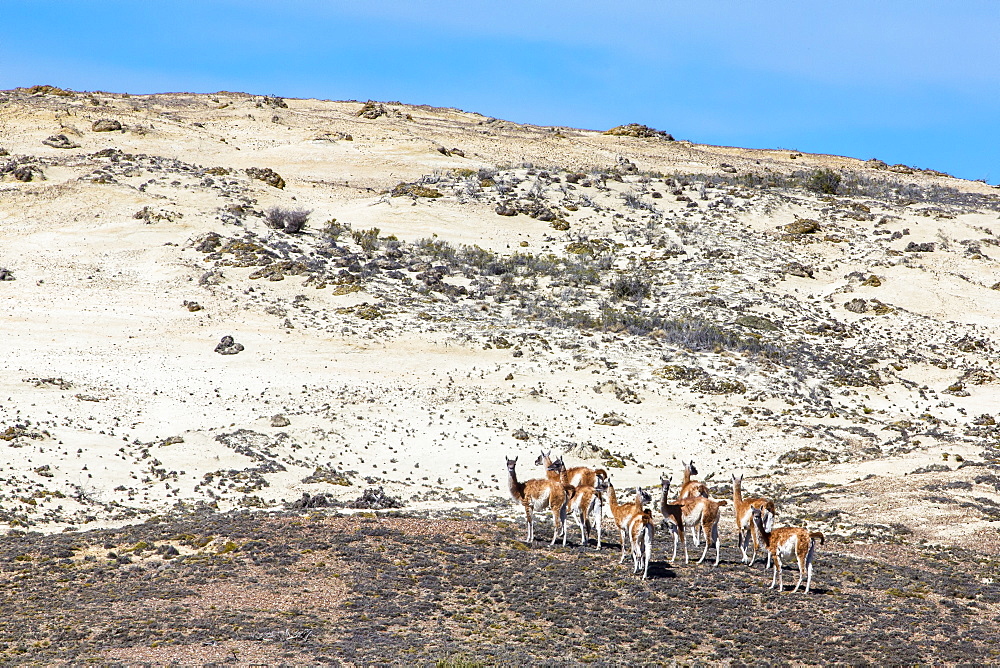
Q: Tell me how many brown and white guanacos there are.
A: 9